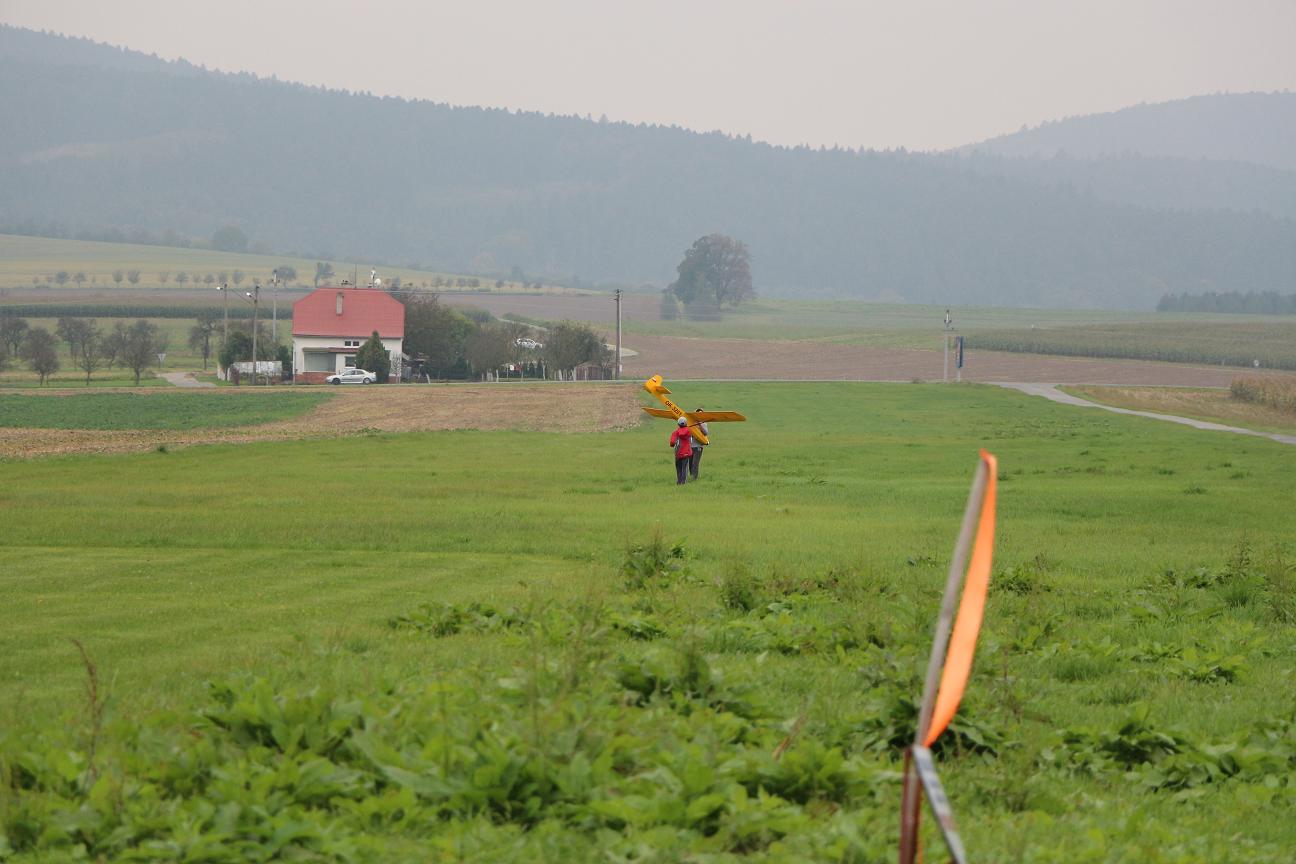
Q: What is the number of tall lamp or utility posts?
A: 5